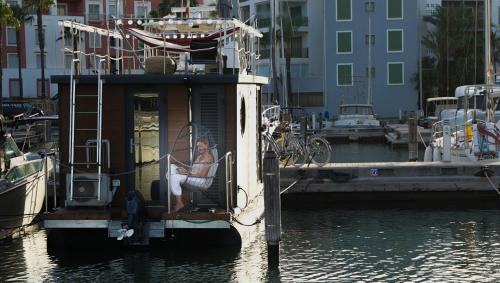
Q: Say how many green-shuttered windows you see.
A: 6